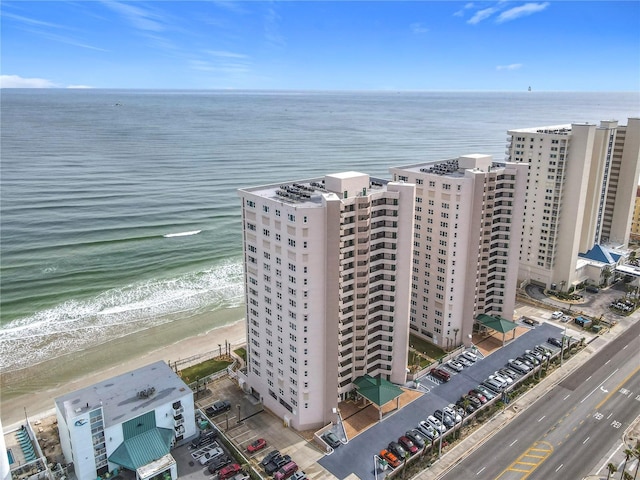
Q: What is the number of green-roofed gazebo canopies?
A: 2